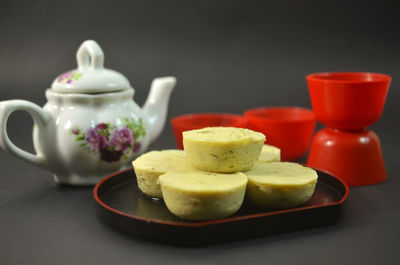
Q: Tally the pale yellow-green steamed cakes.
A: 5